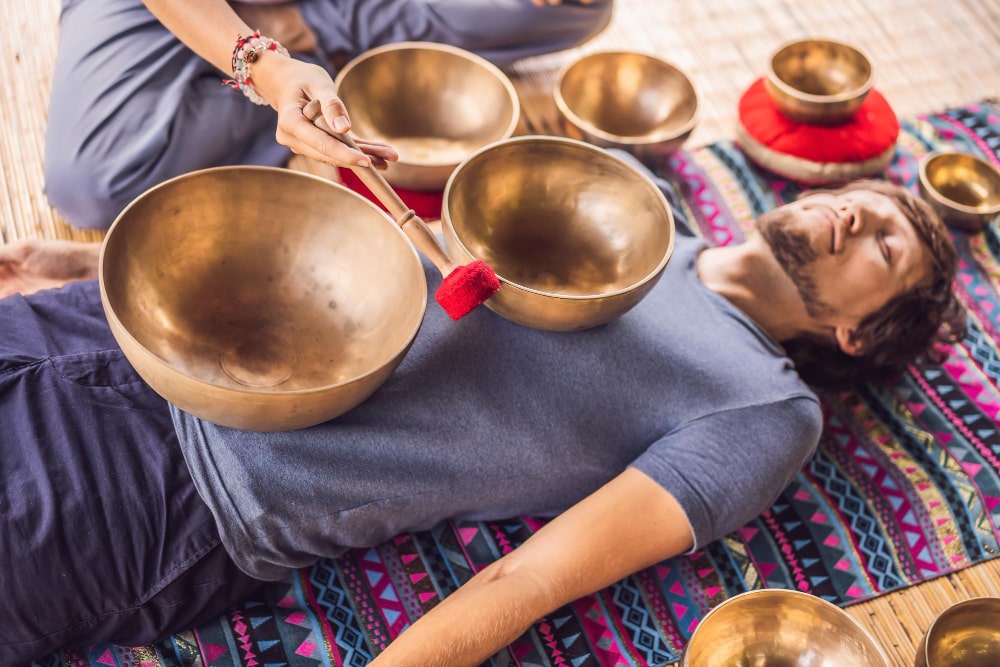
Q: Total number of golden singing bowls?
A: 8